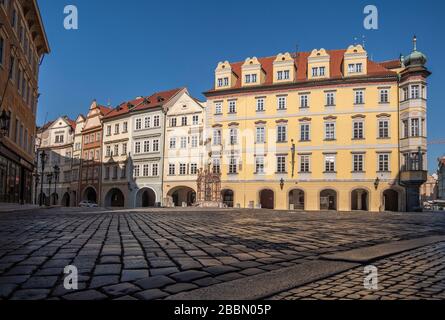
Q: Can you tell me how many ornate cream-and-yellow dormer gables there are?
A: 5